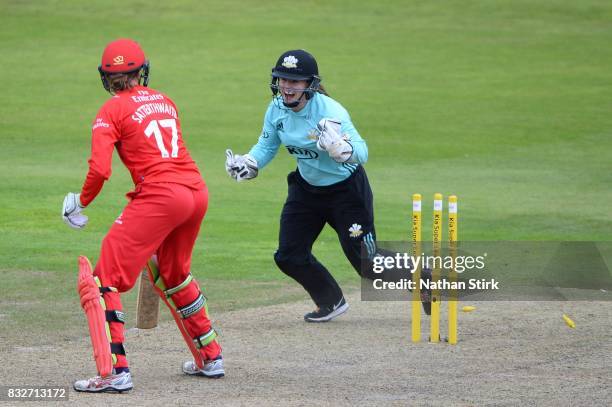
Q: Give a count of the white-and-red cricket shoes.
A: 2